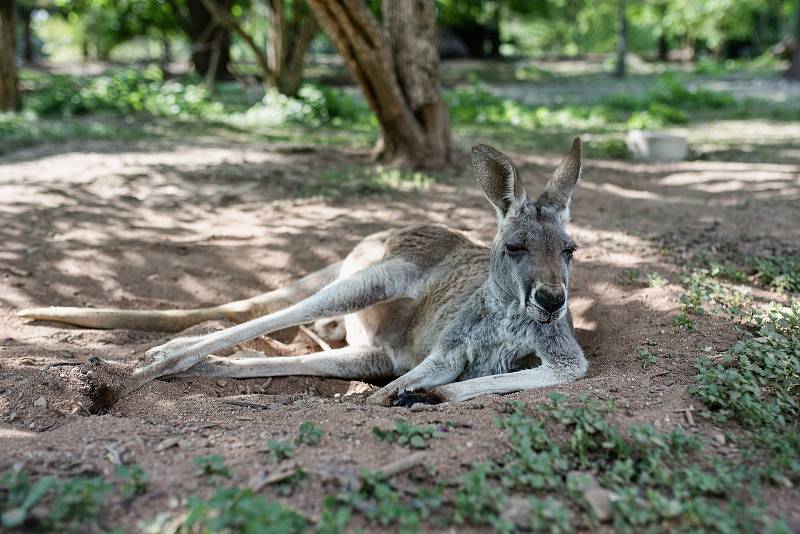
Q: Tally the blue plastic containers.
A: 0